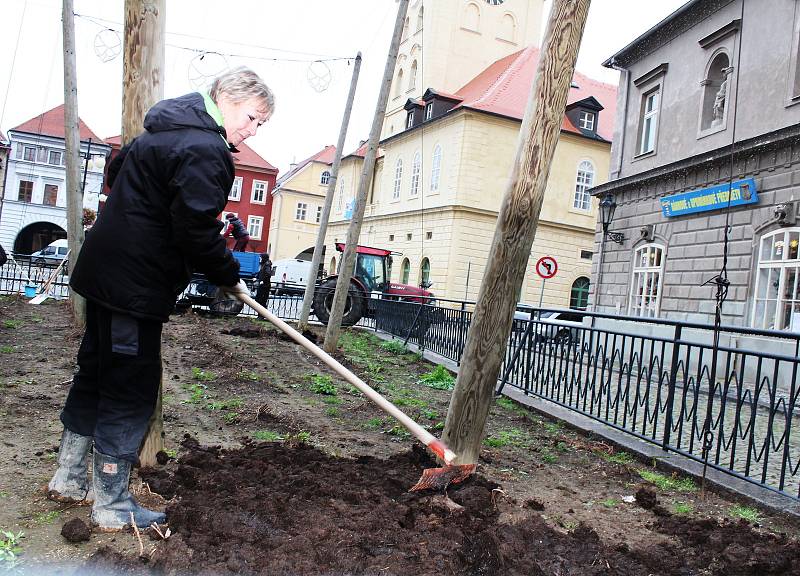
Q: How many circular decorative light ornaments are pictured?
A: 3